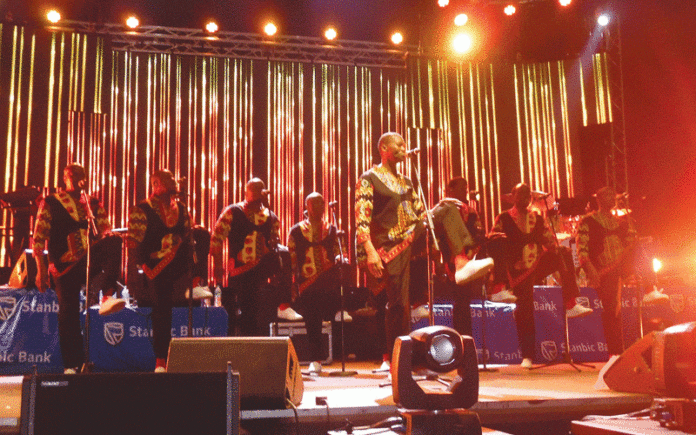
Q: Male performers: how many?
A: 8